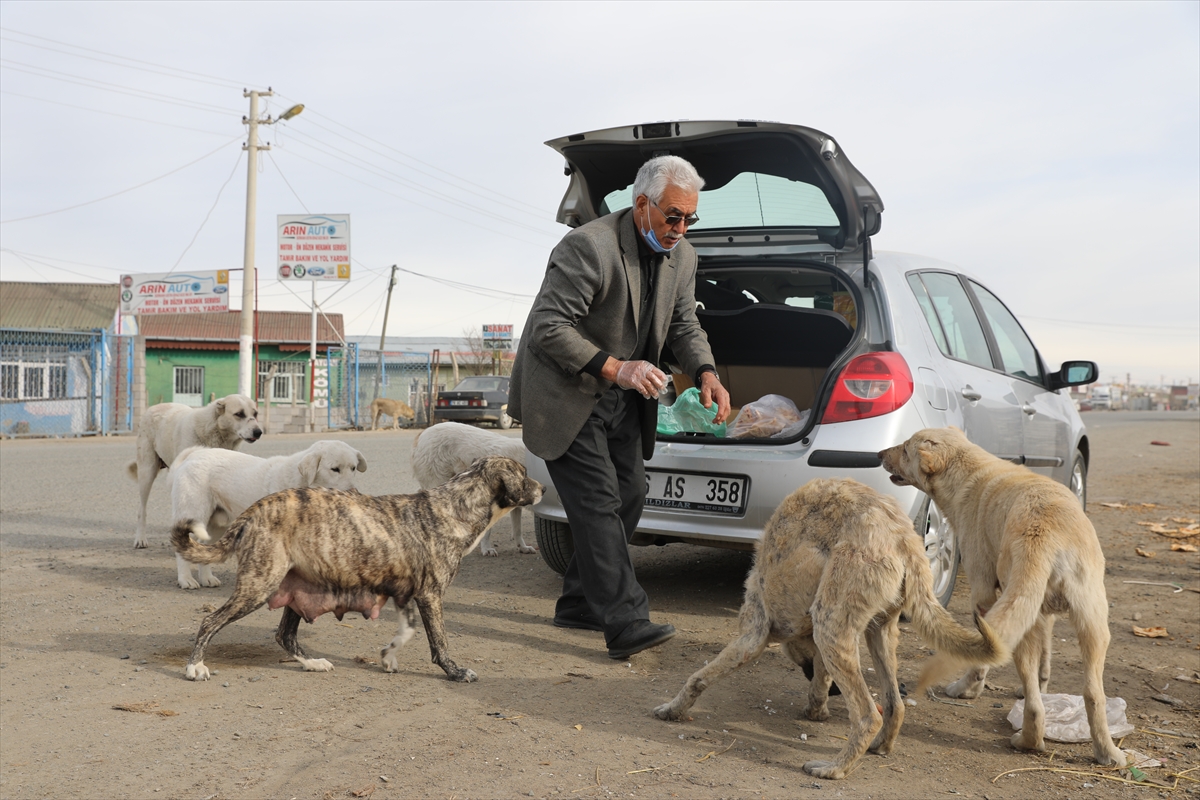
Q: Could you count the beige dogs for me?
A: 3